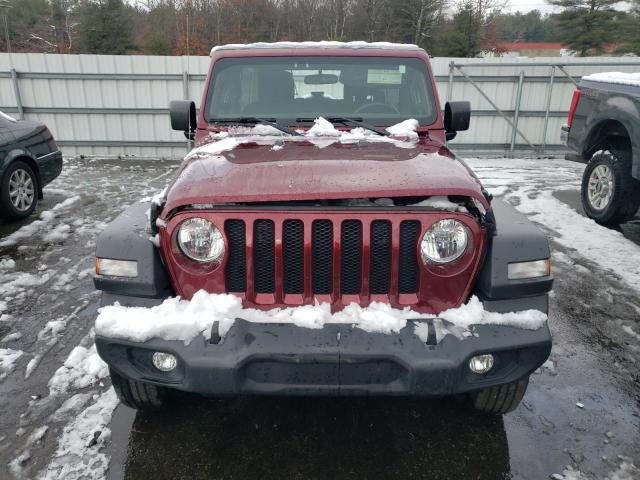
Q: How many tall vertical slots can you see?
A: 7